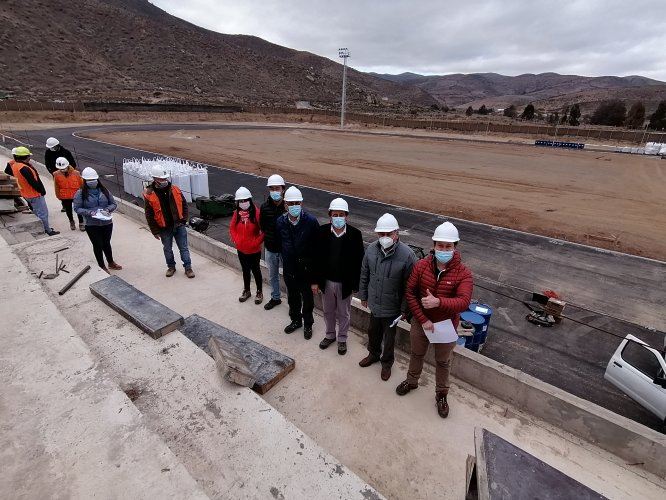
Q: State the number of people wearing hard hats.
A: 12